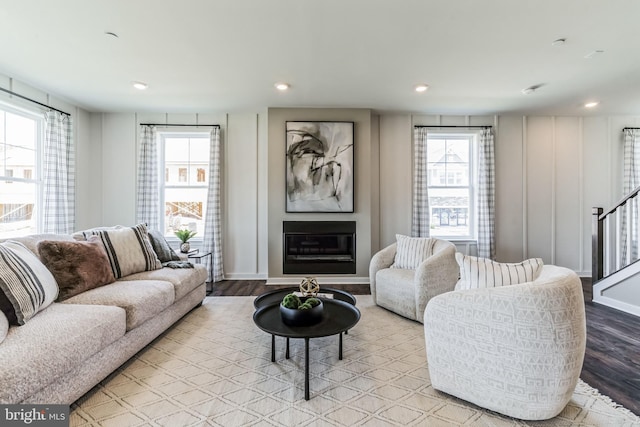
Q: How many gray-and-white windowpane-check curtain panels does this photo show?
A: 6